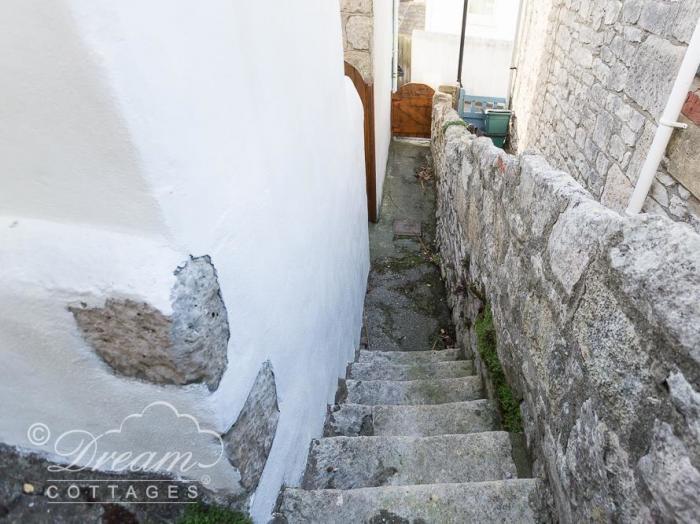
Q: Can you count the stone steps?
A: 6